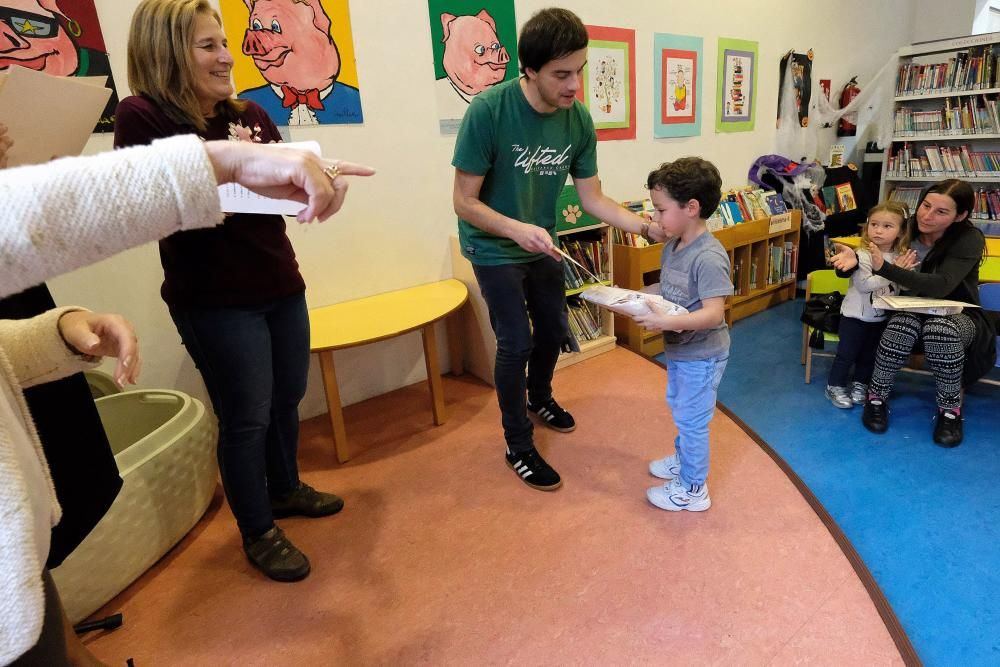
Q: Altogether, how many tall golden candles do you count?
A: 0